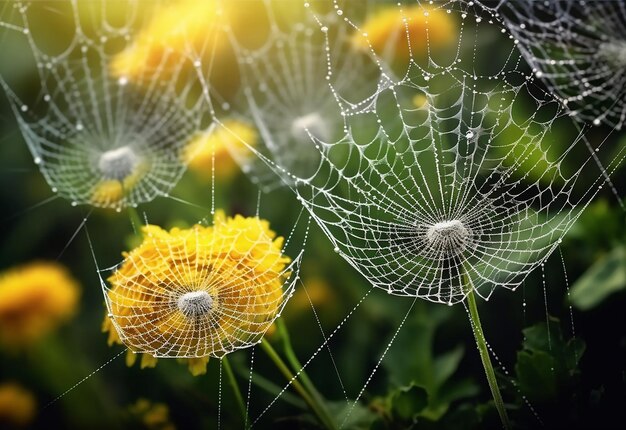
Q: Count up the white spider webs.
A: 5